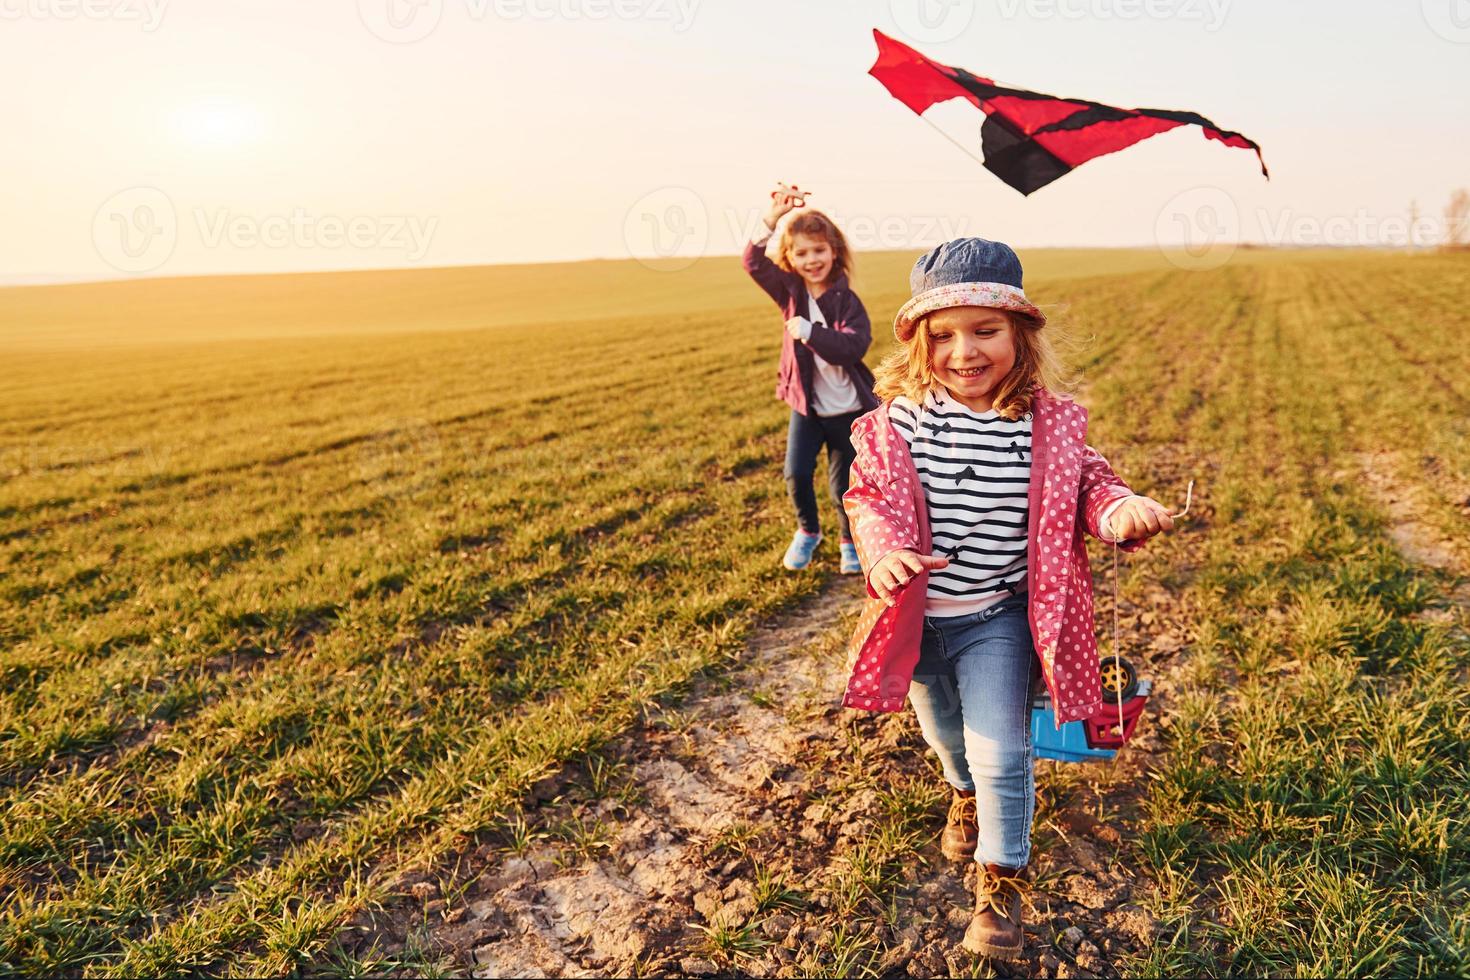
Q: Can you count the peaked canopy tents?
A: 0